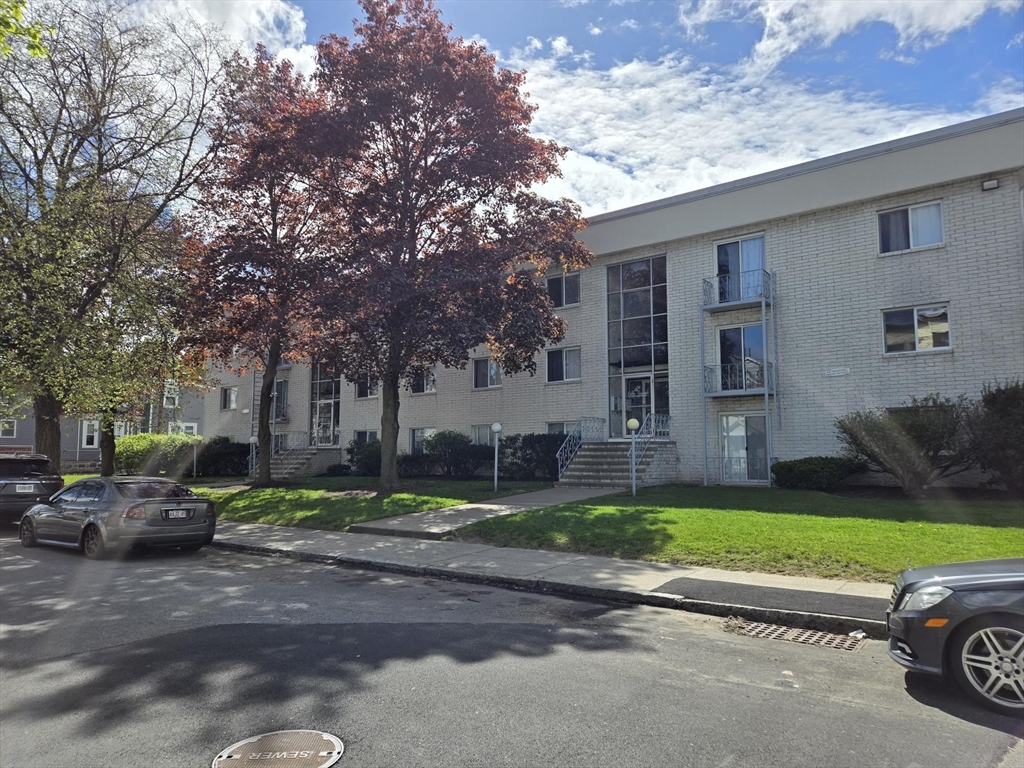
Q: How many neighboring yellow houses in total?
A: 0